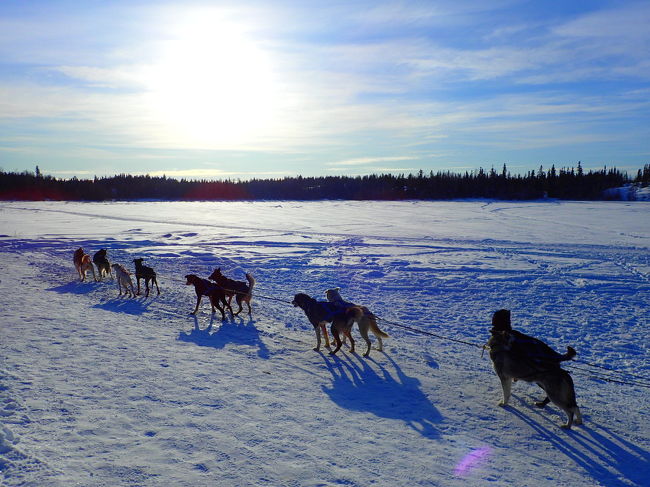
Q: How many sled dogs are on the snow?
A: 10